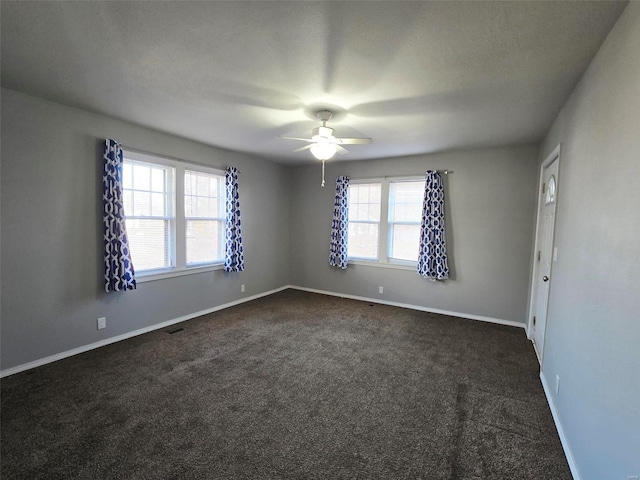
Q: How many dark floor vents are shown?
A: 2